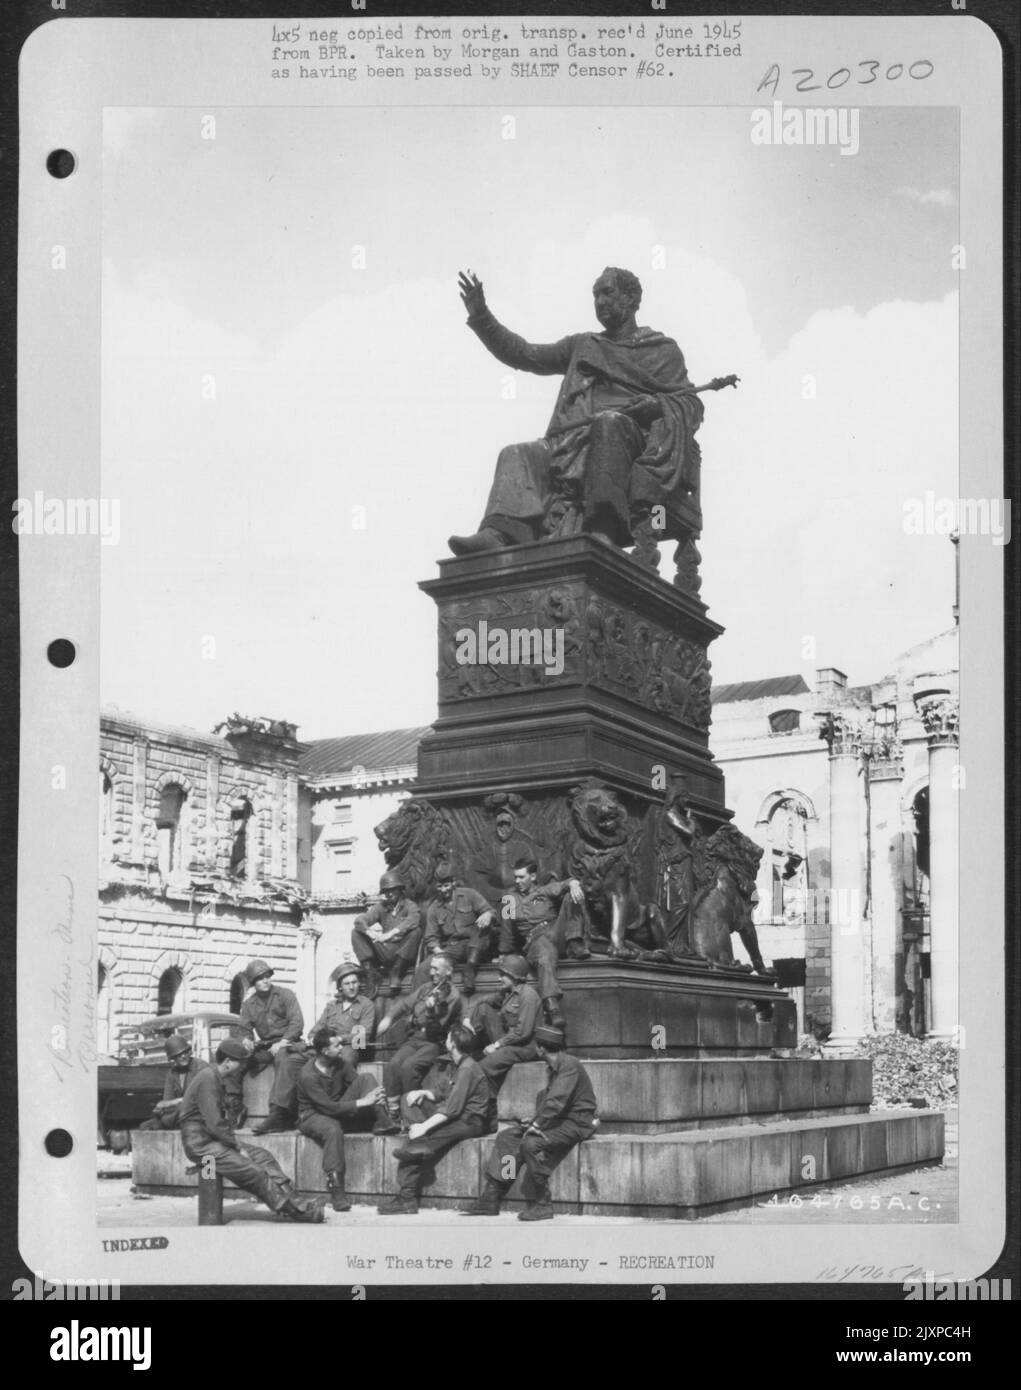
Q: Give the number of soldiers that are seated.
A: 12